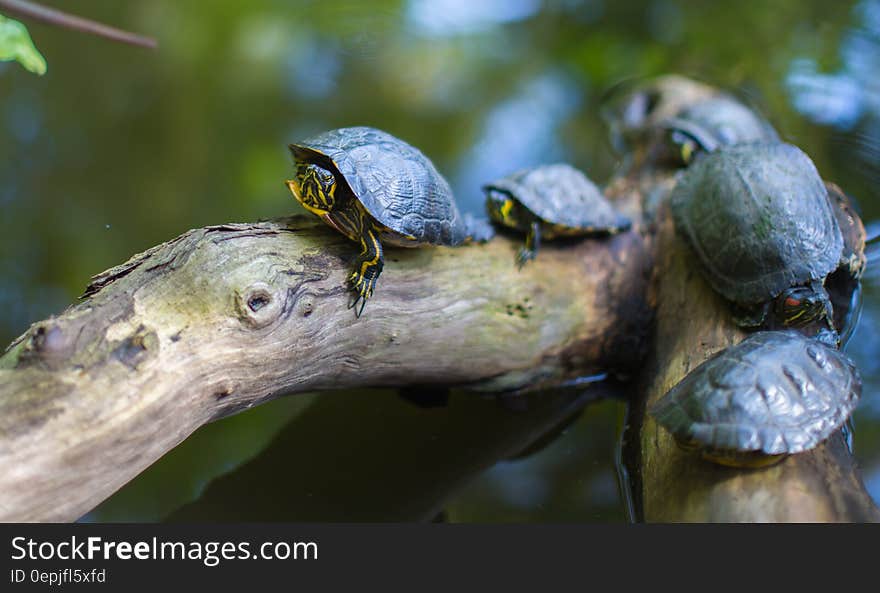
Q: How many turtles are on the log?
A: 5